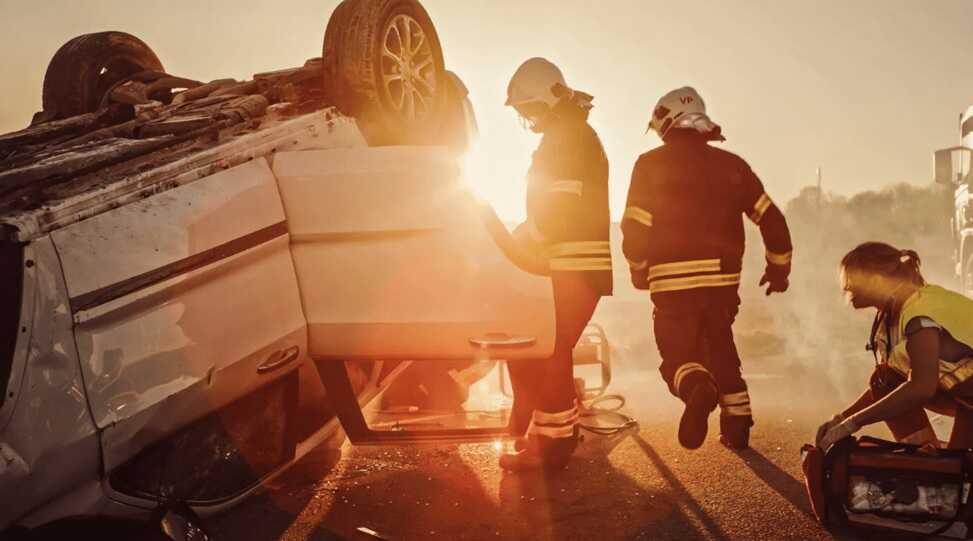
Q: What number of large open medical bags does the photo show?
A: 1